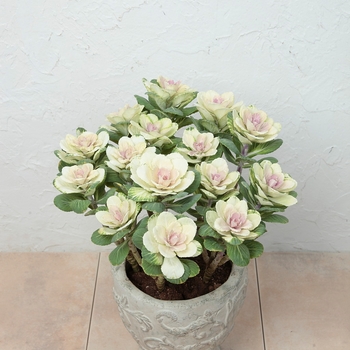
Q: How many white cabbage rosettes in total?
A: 15